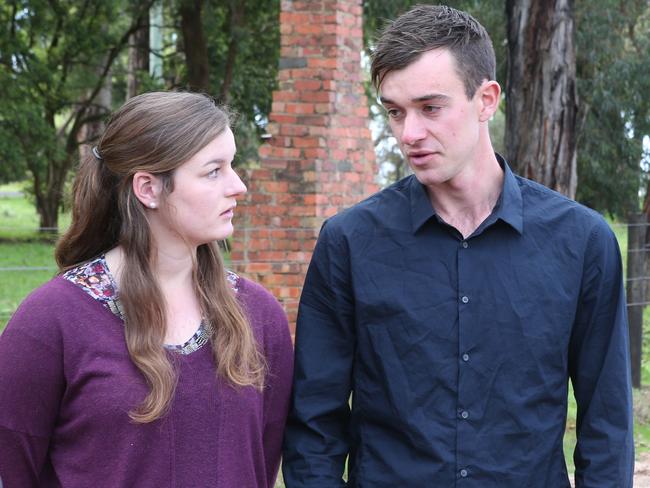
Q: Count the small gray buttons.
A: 5